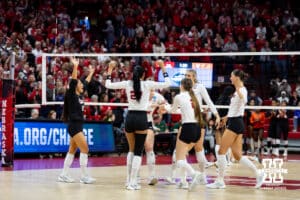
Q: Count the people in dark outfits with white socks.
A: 1